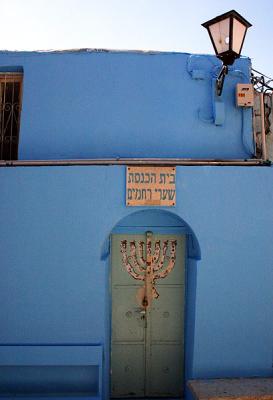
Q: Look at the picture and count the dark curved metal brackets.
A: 1